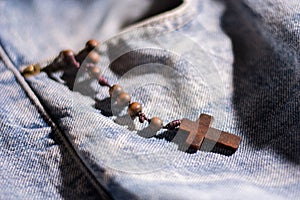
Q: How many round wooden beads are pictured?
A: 8